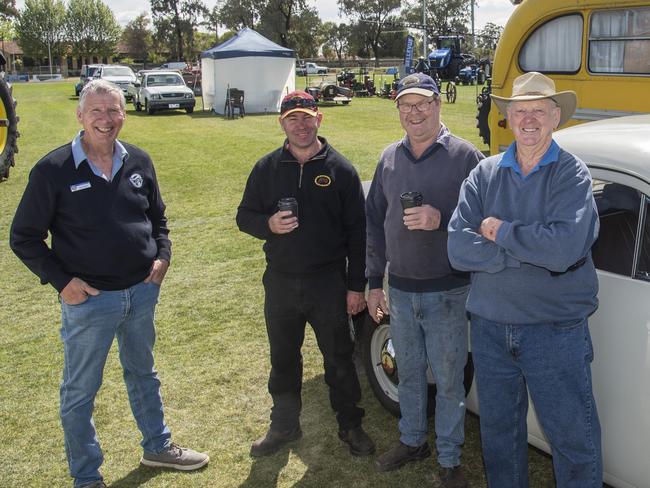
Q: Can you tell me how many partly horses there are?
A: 0